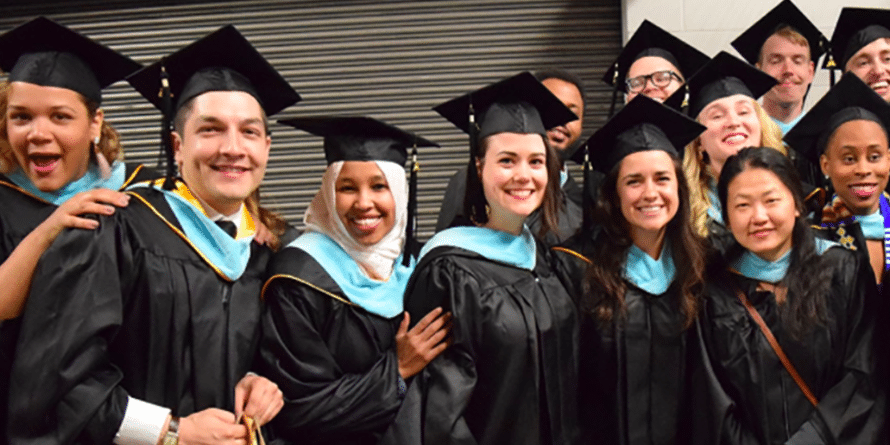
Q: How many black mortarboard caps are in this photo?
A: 10